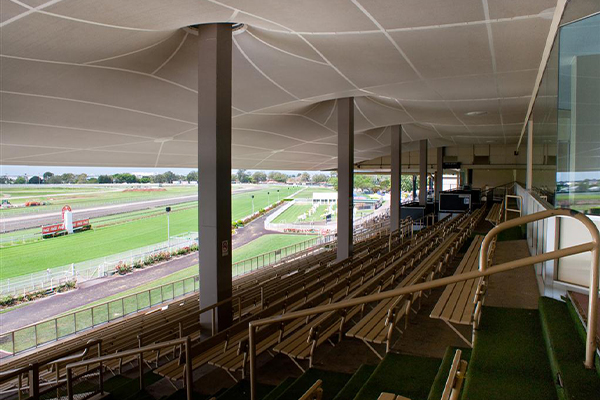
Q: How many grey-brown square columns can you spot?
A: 5